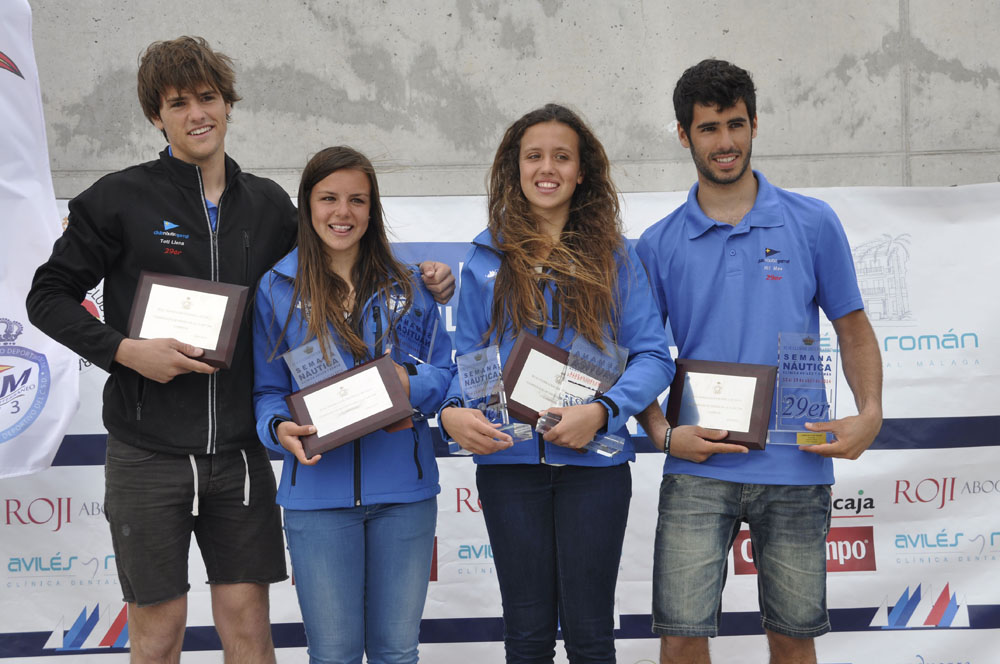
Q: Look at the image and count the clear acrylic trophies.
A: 5